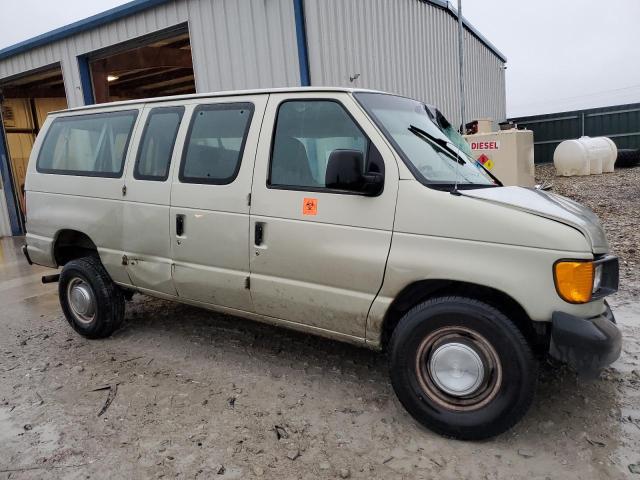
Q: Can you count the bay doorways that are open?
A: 2